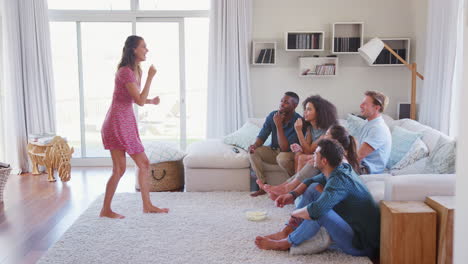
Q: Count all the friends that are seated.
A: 5